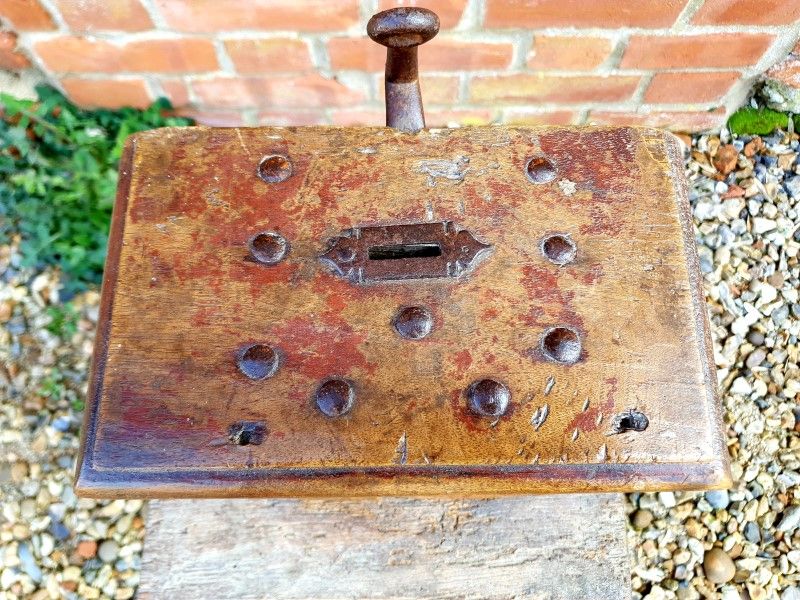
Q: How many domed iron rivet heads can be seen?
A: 9